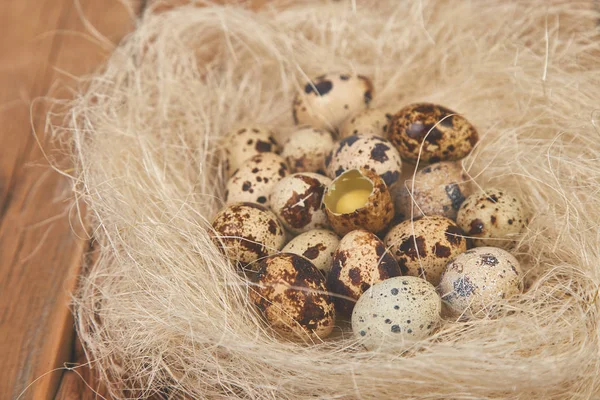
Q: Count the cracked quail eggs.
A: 1